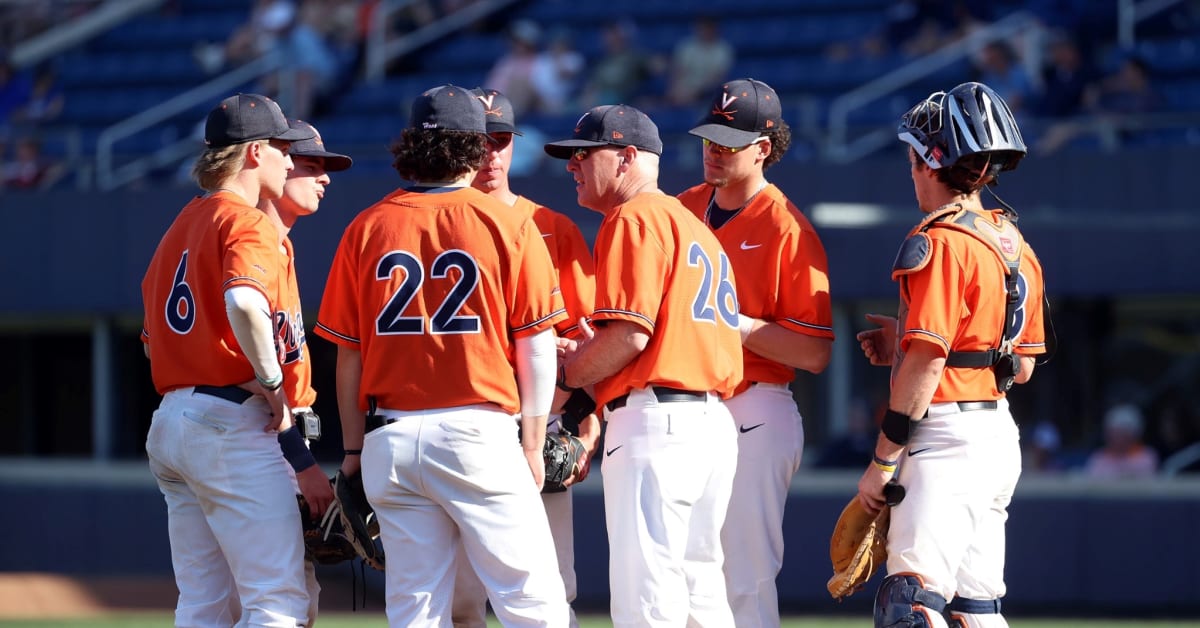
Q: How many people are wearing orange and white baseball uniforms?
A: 7